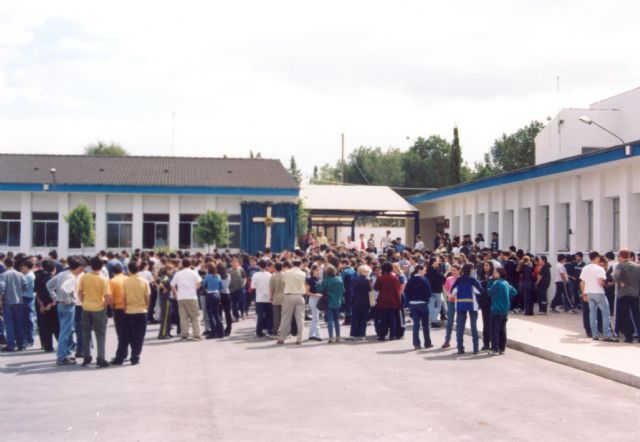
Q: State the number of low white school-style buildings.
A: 2